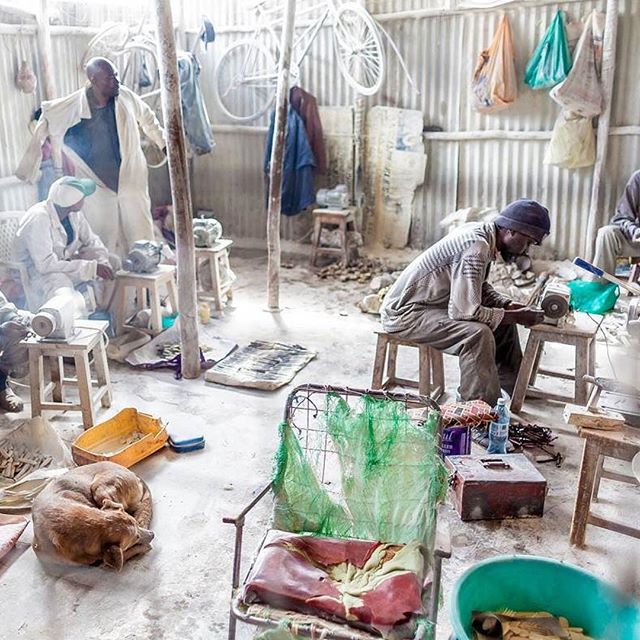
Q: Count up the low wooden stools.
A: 7